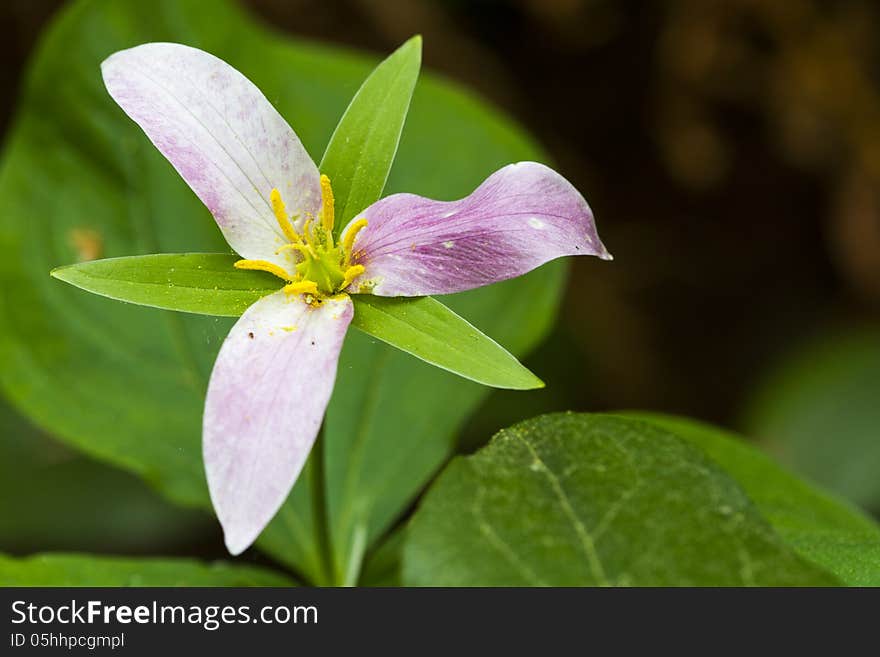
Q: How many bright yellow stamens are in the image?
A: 6